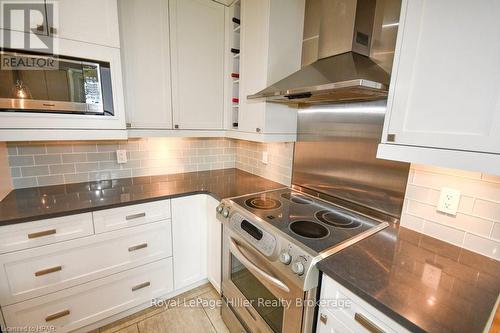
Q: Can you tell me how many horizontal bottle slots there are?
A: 5